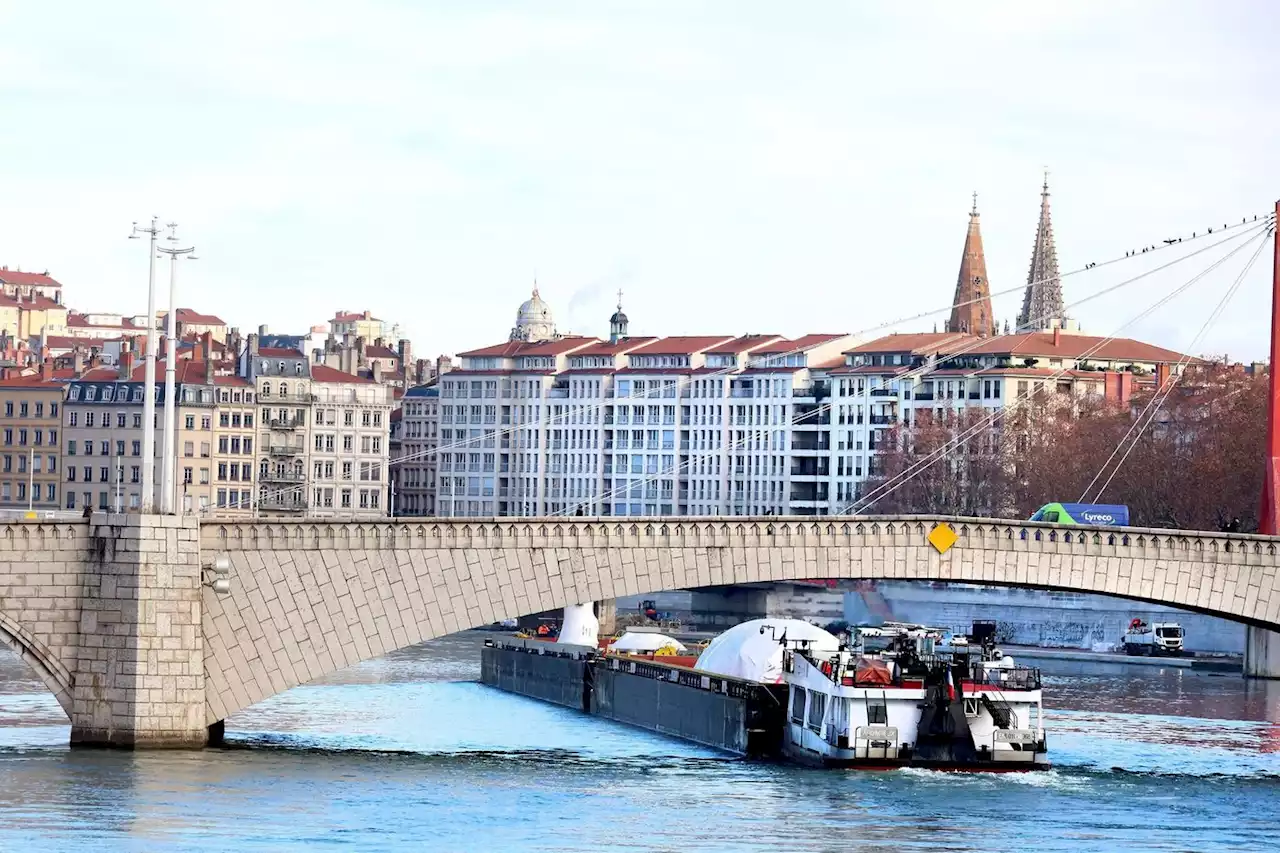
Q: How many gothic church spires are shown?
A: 2